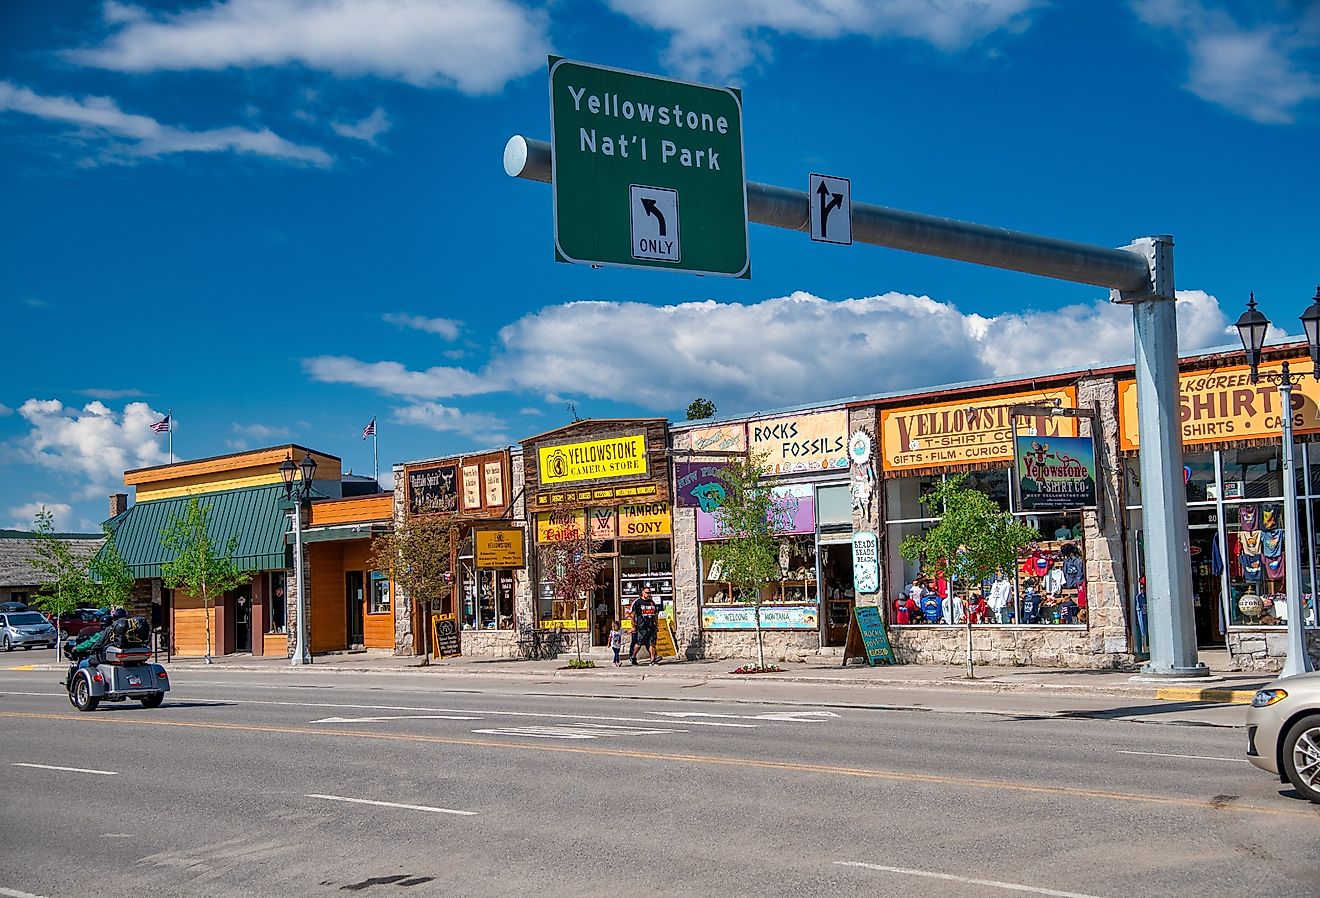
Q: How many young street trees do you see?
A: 7